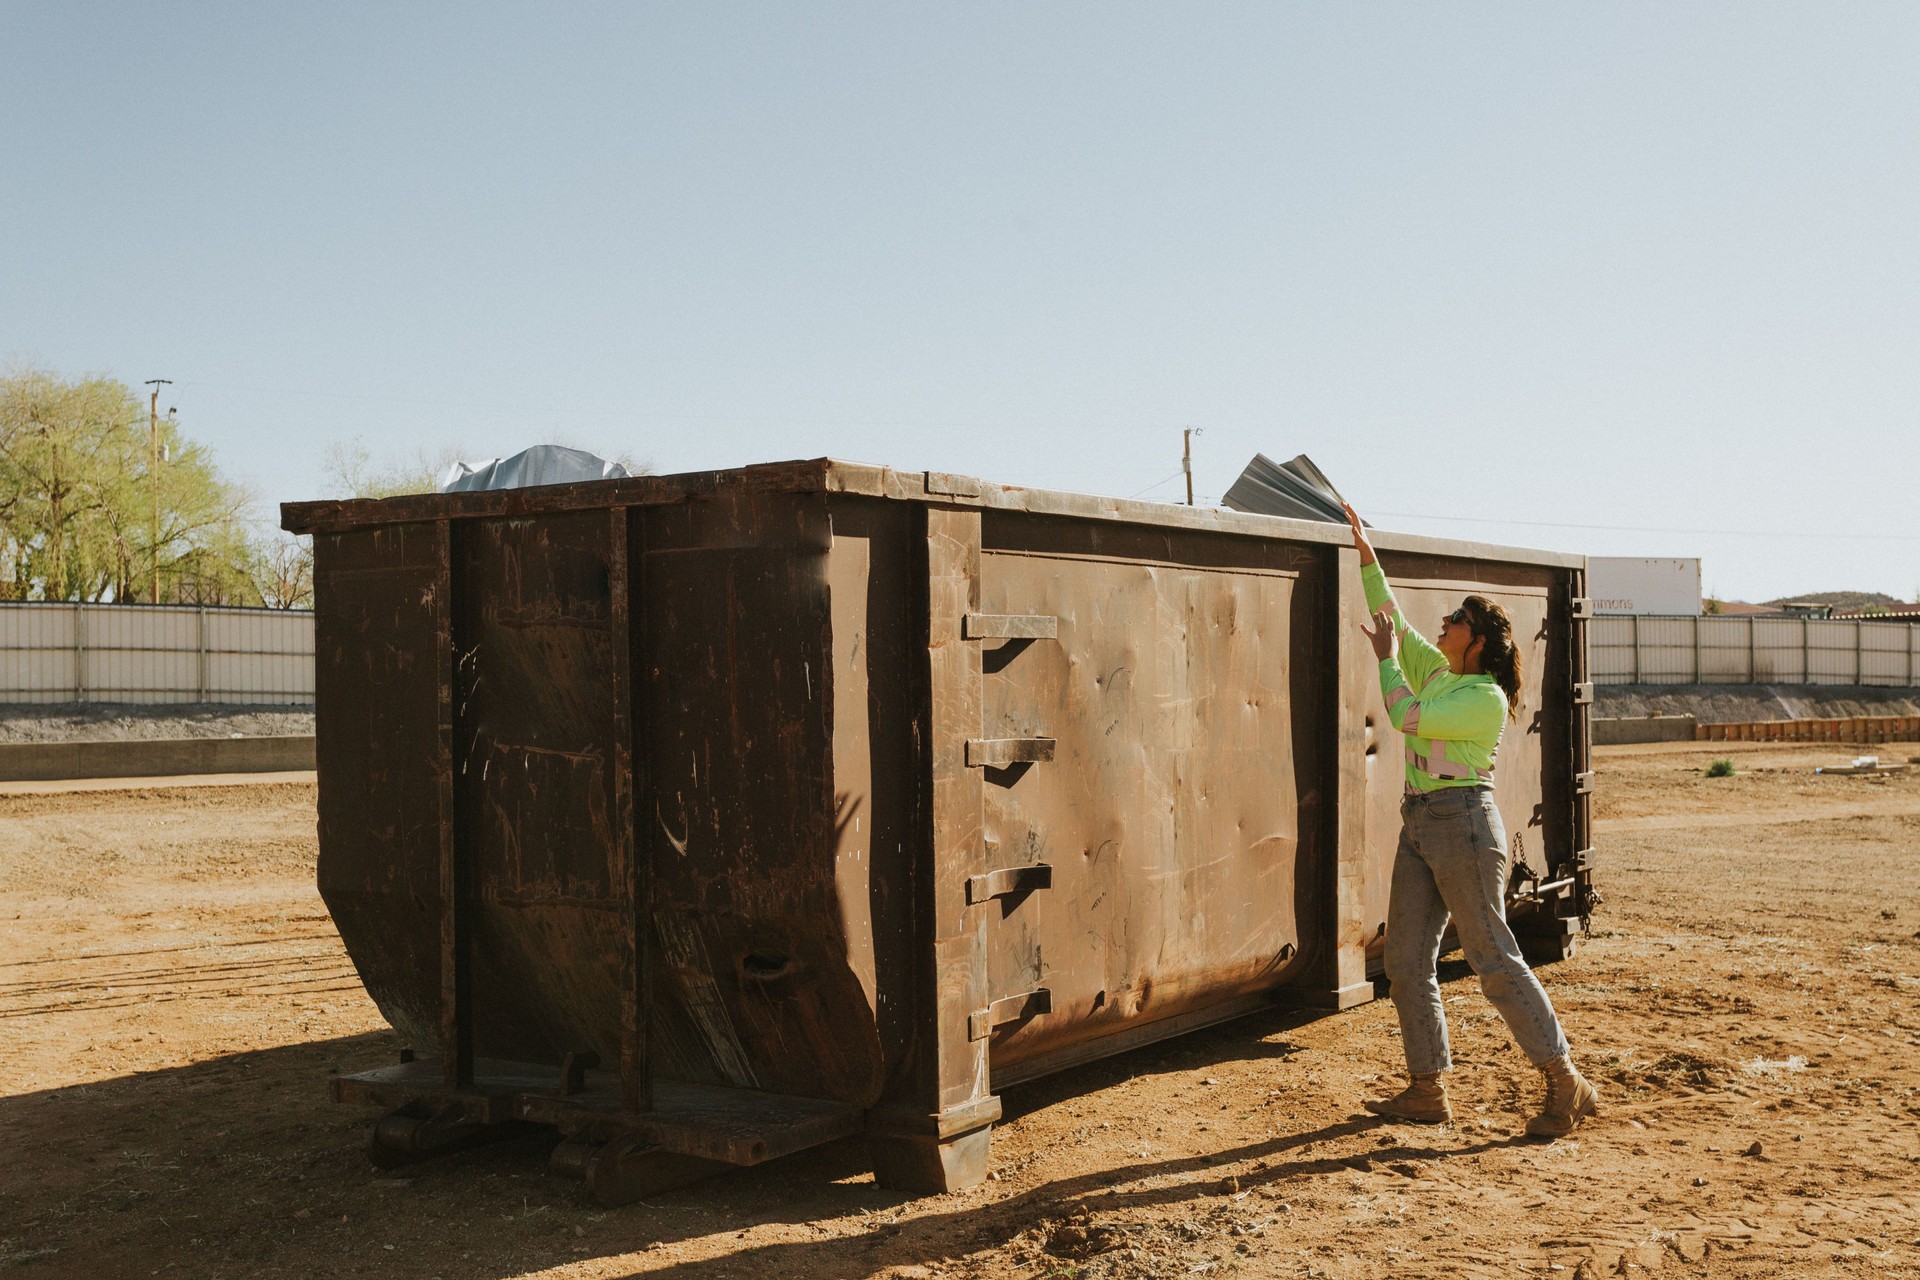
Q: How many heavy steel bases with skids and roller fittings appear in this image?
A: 1